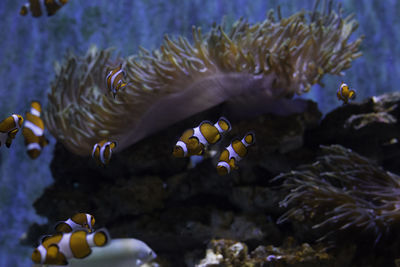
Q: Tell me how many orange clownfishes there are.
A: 10